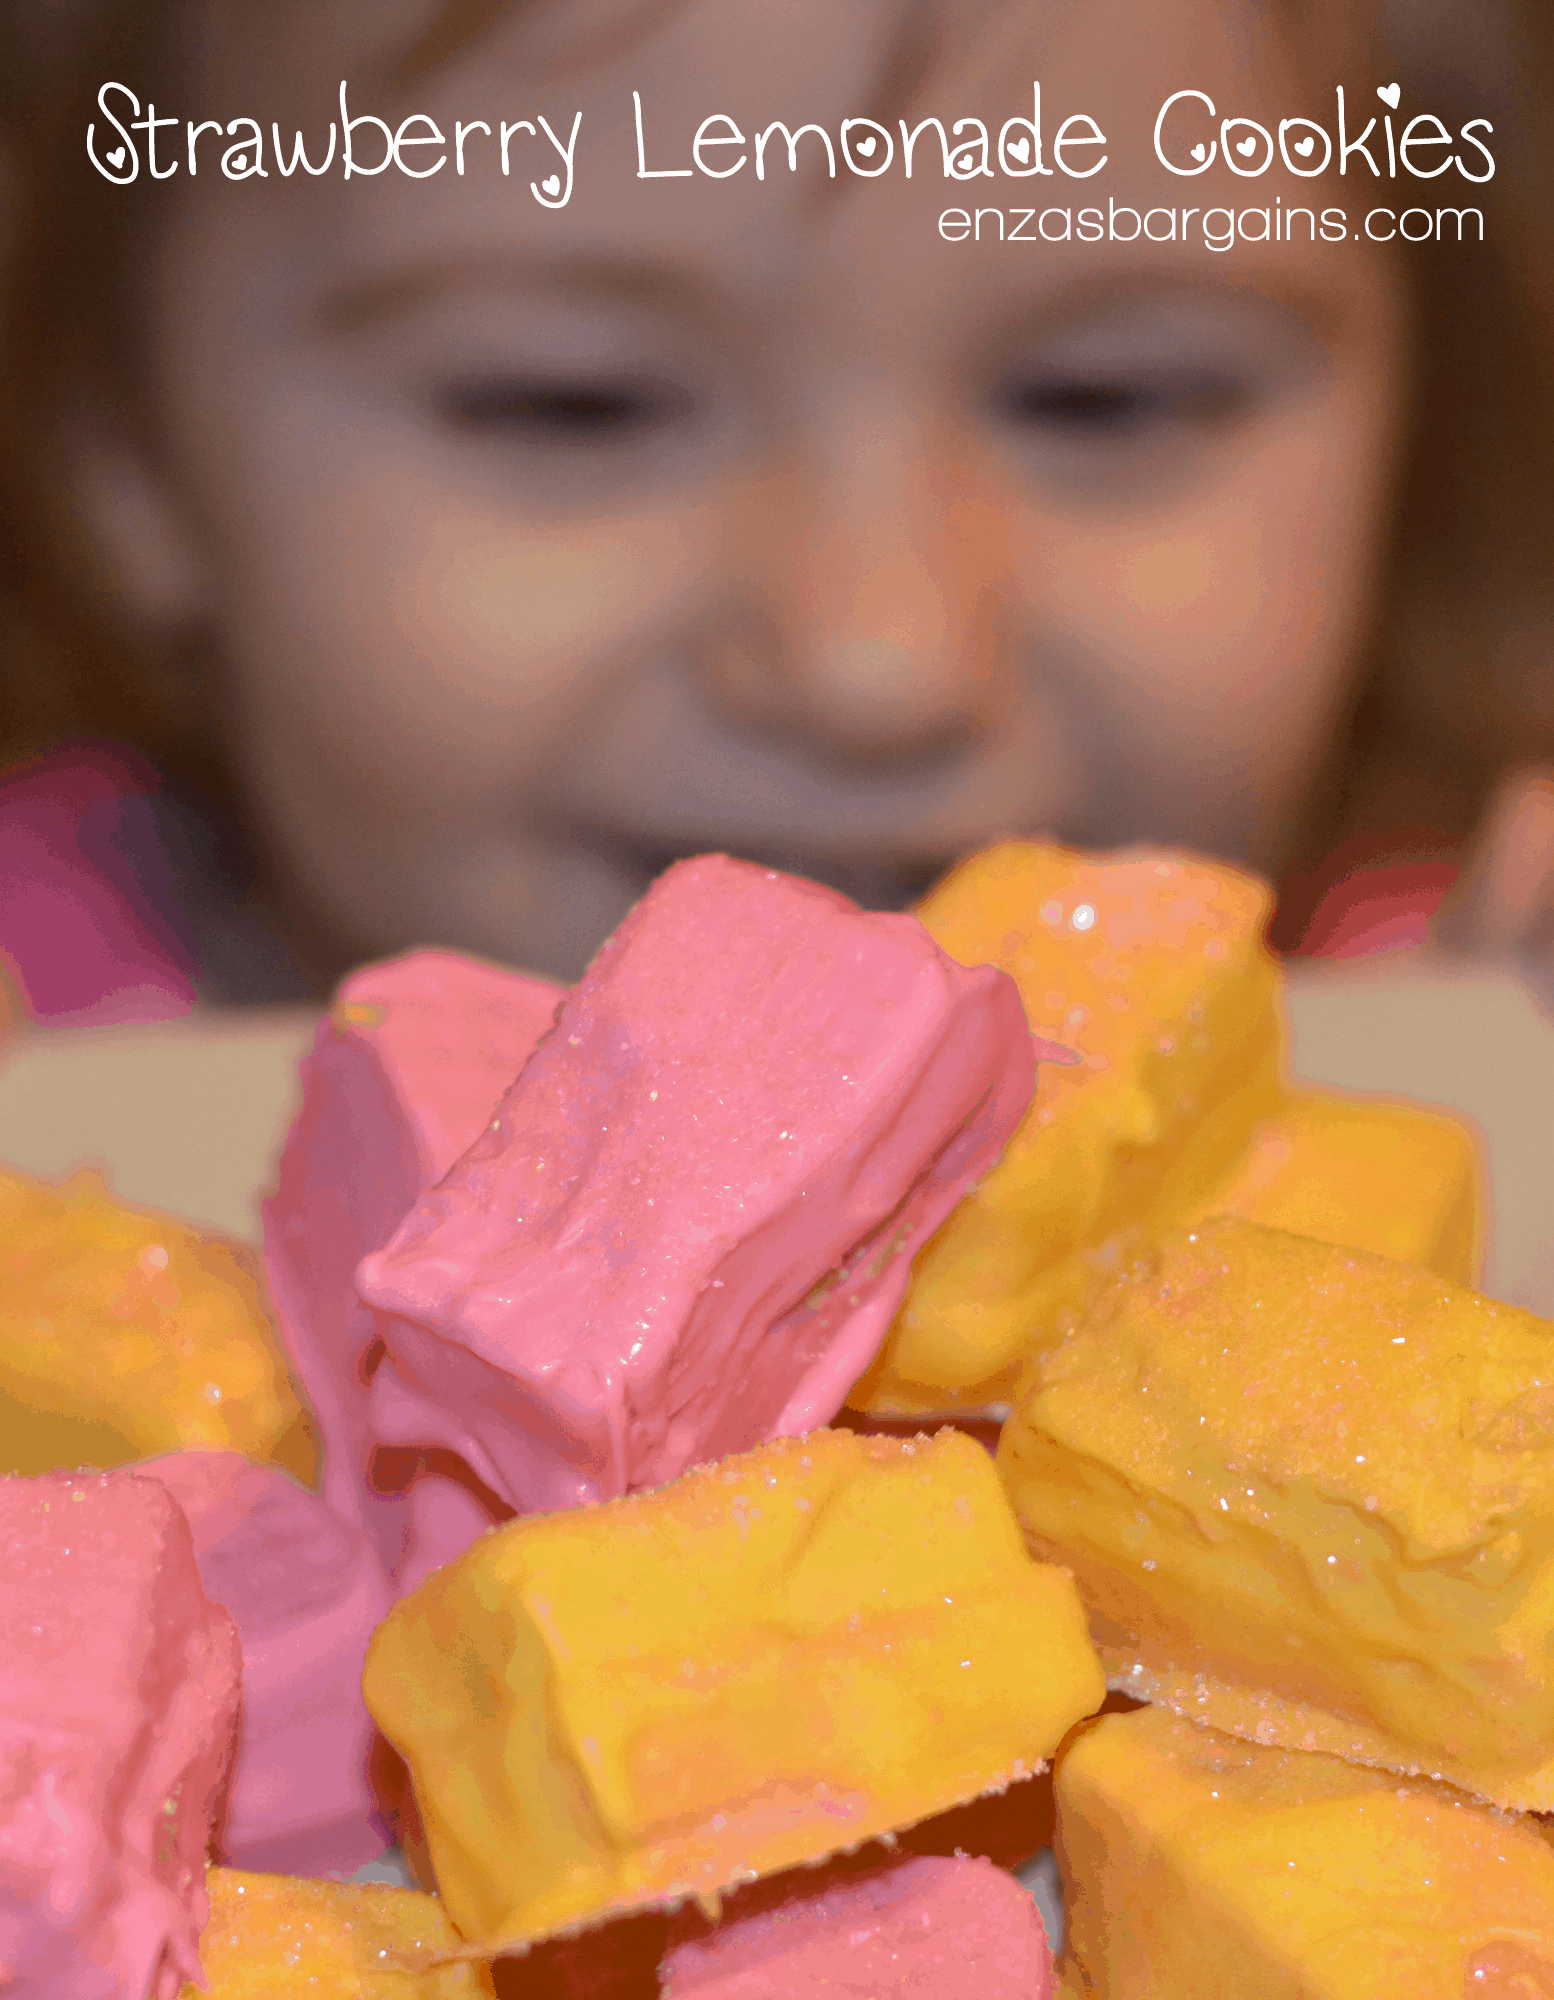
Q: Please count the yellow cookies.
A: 7